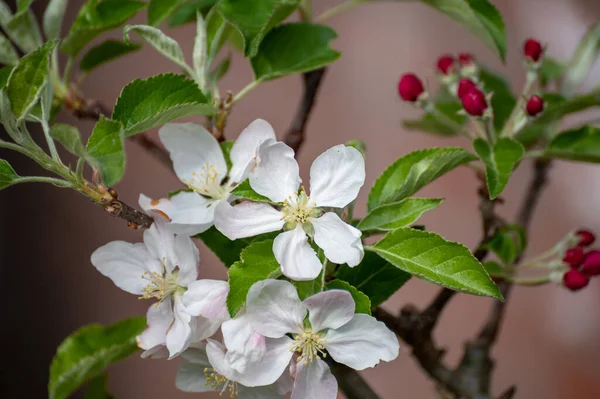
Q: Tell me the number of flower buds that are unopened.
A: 11